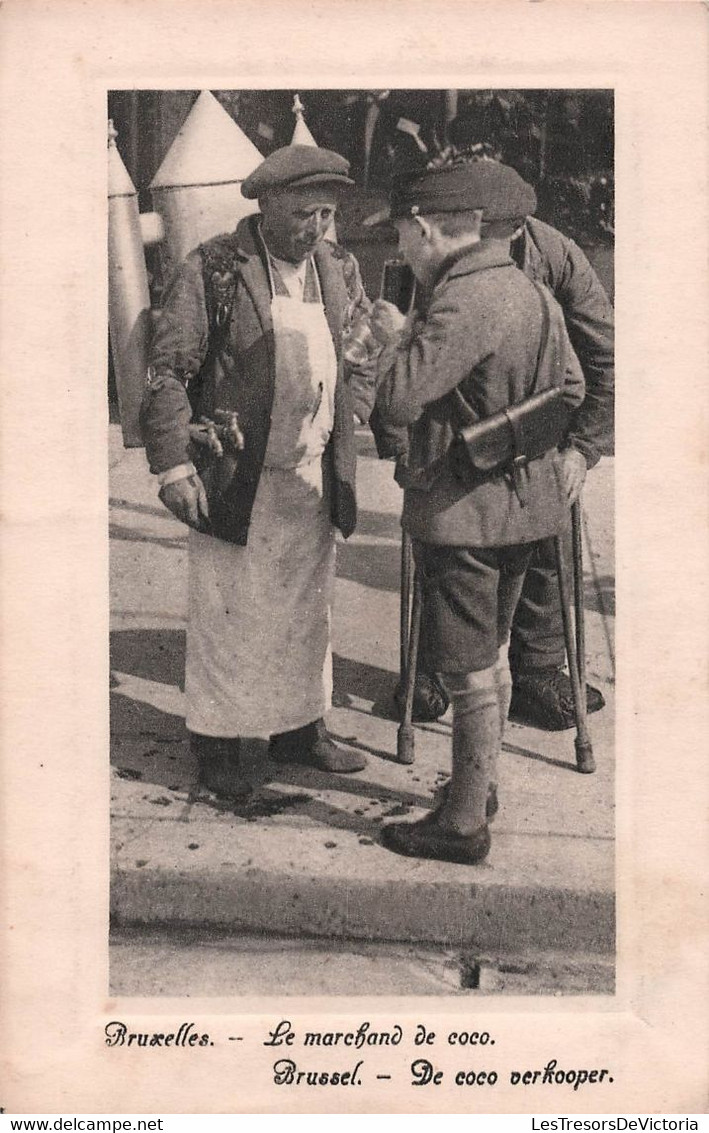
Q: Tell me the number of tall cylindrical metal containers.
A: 3